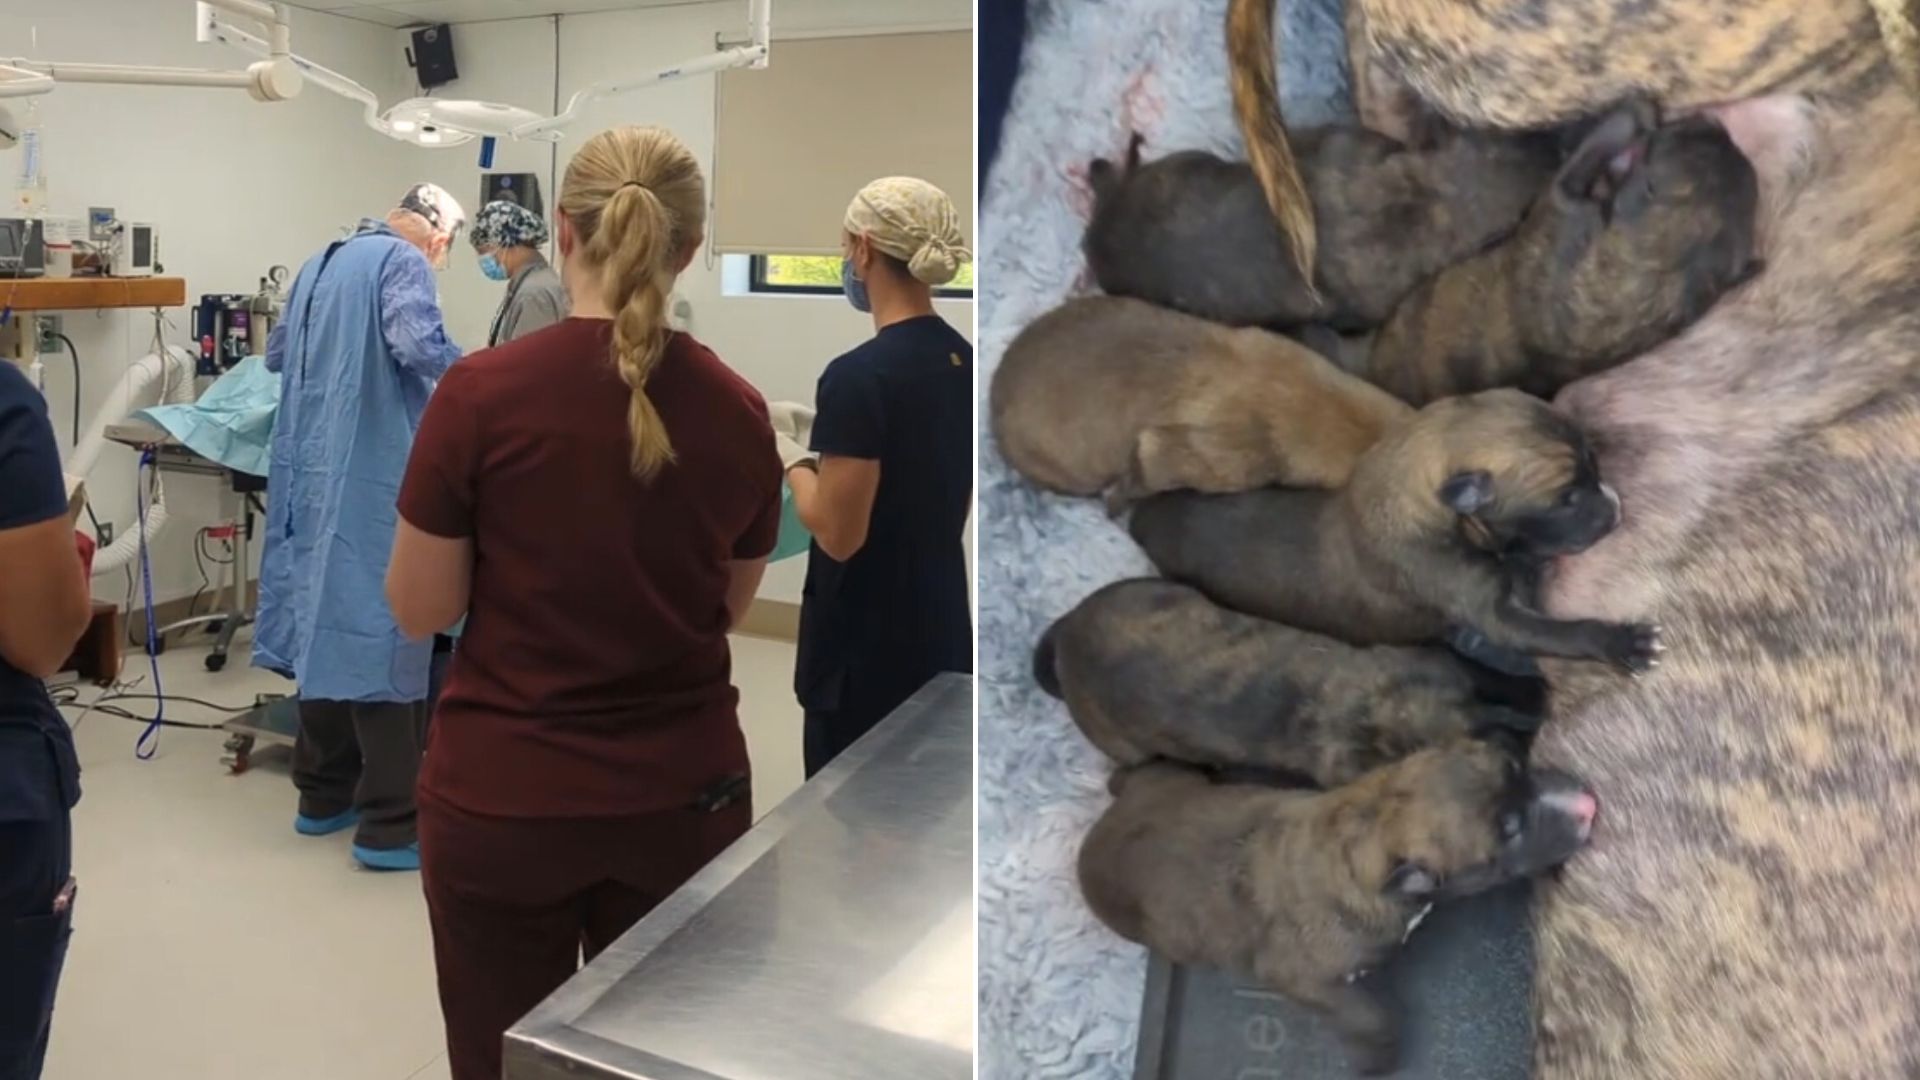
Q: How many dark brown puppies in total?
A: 5